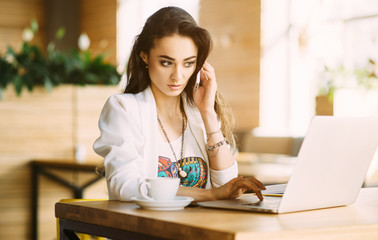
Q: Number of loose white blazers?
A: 1